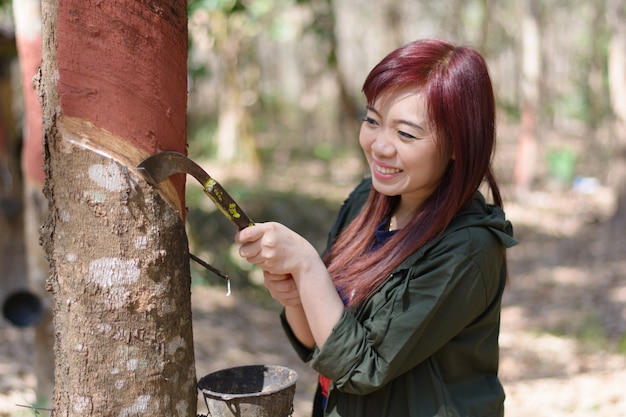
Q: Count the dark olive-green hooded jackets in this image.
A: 1